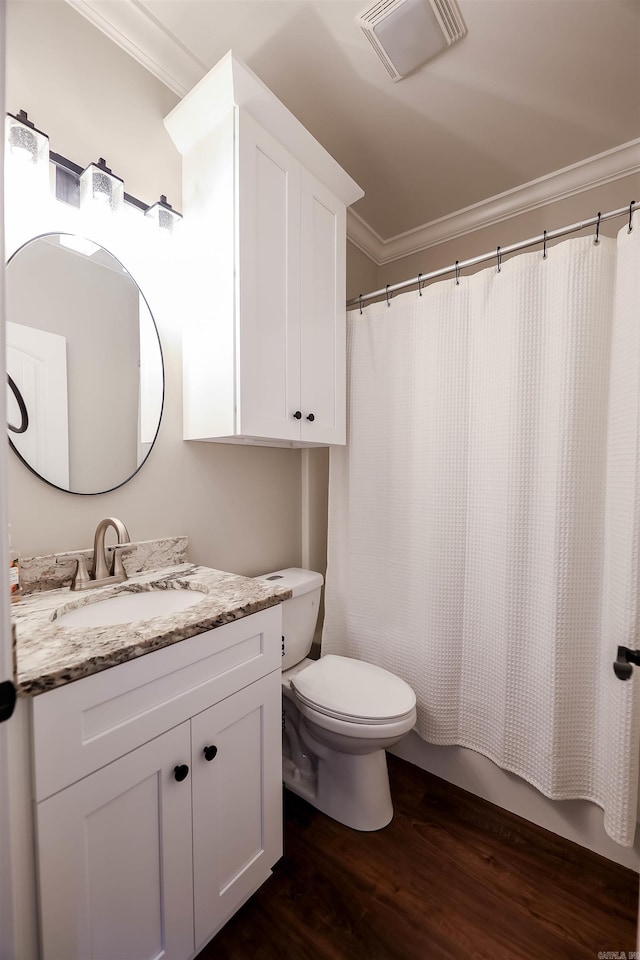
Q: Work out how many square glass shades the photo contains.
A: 3